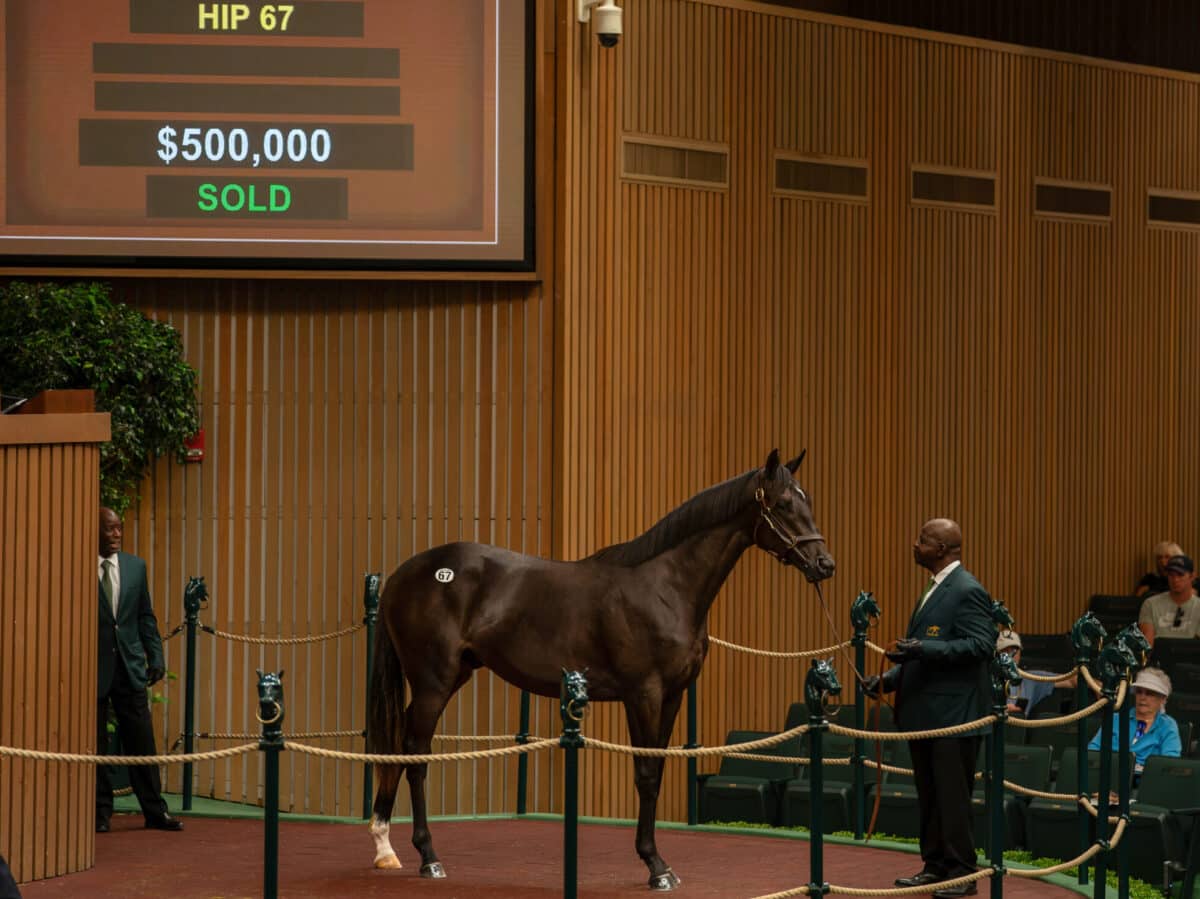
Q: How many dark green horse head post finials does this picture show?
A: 11